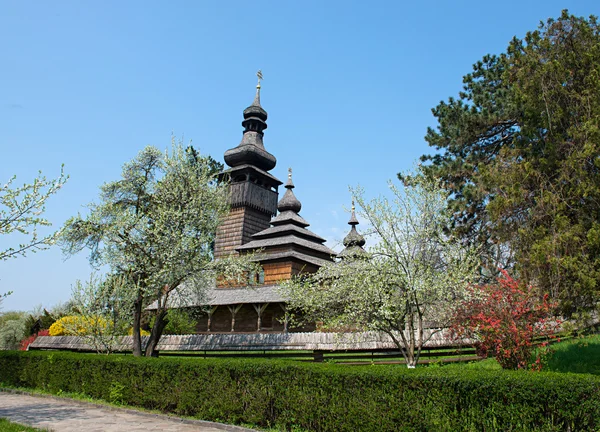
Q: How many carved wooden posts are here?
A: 4